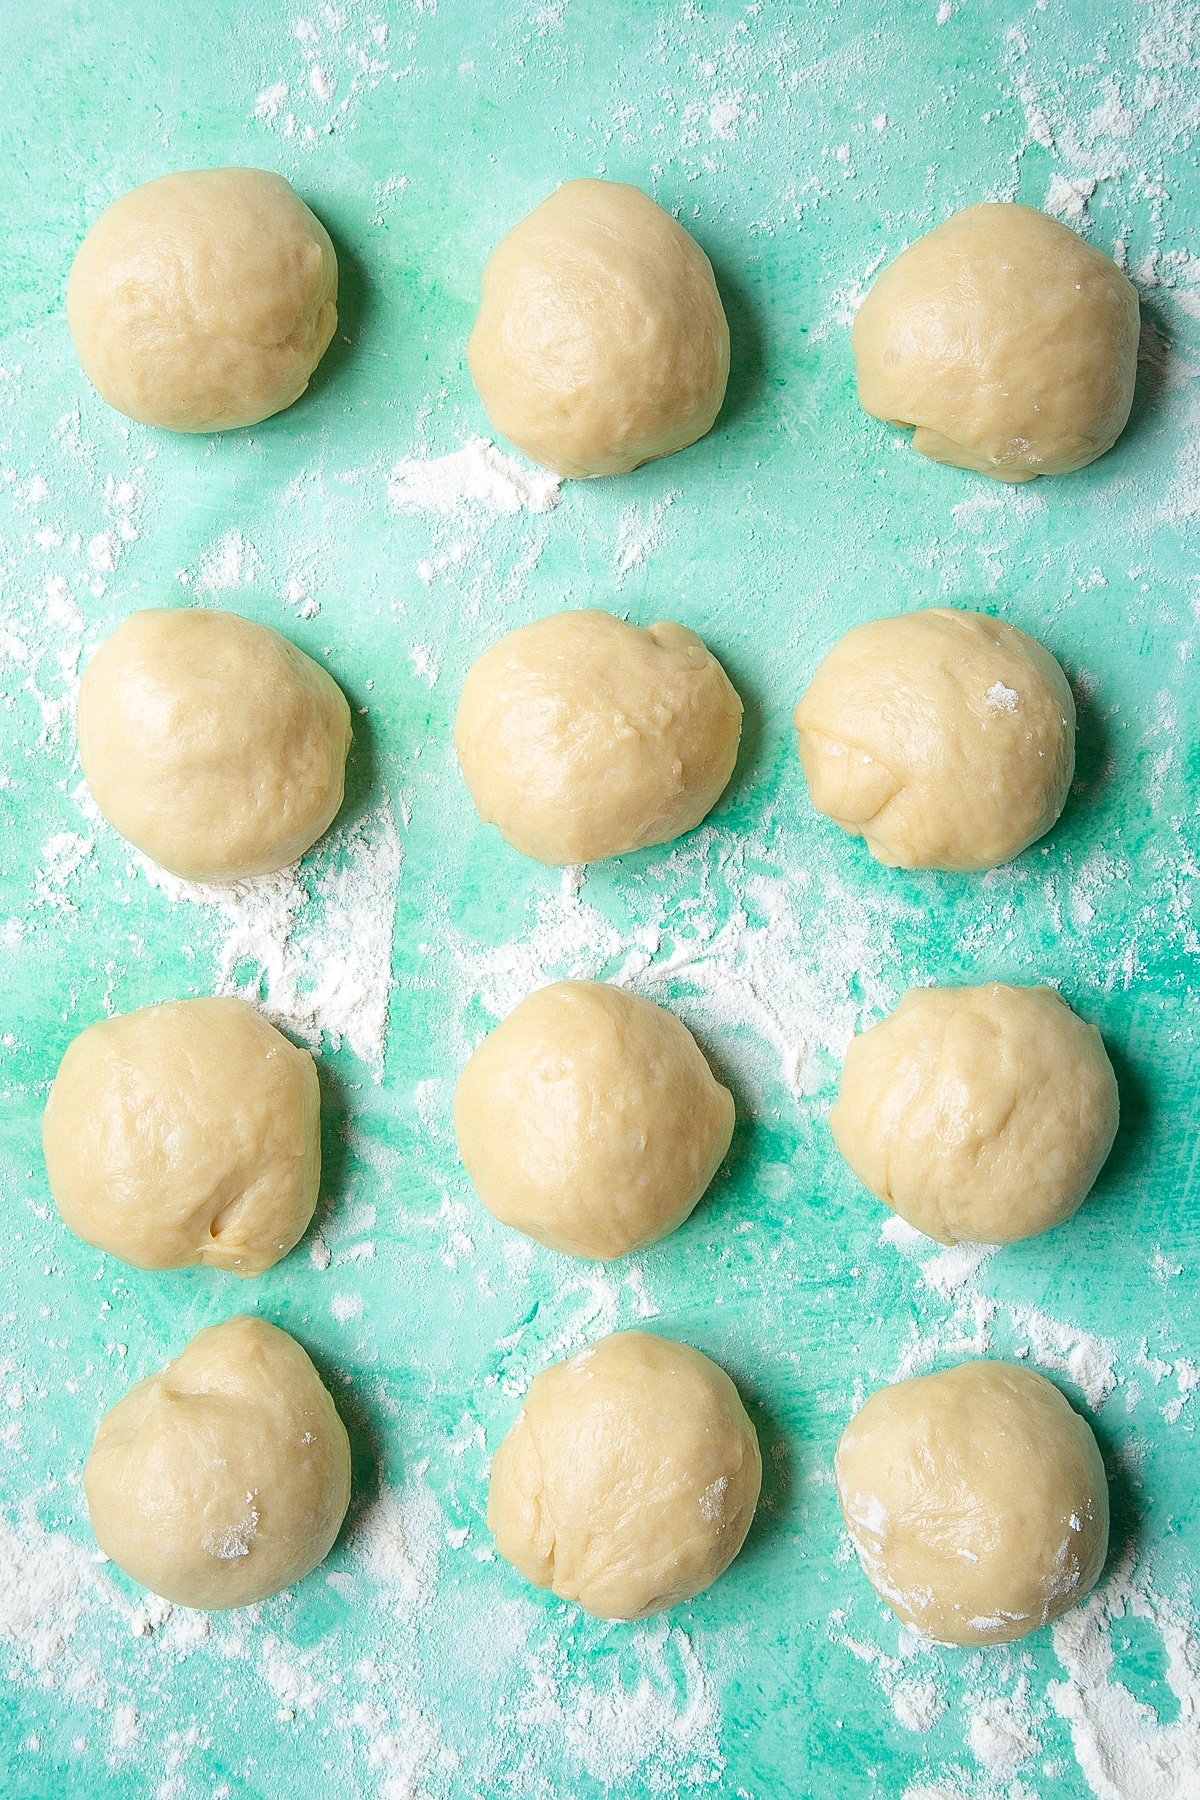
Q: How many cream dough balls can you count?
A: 12